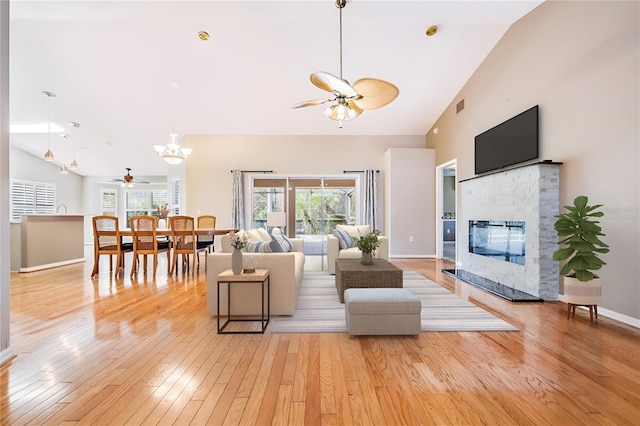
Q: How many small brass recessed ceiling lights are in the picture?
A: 2